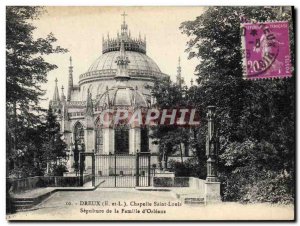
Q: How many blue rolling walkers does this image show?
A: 0